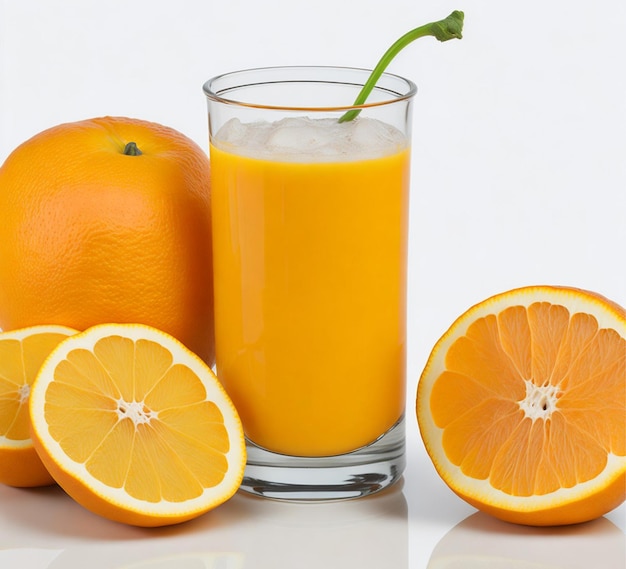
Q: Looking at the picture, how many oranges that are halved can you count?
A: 3